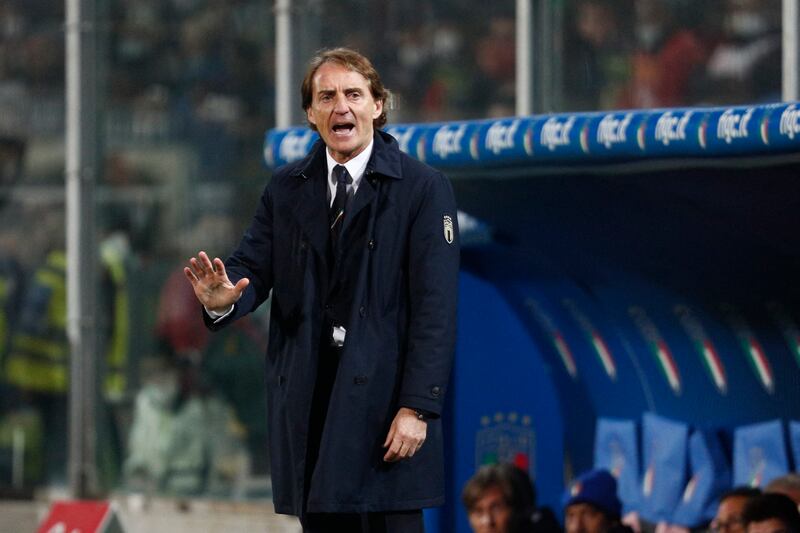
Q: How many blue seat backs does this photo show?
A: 5